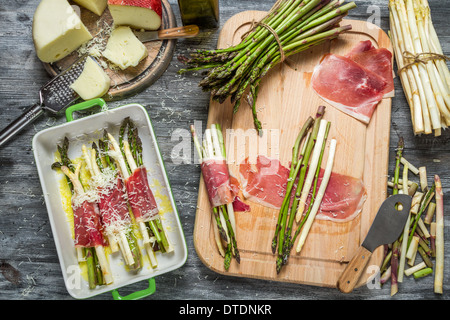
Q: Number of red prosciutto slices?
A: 7